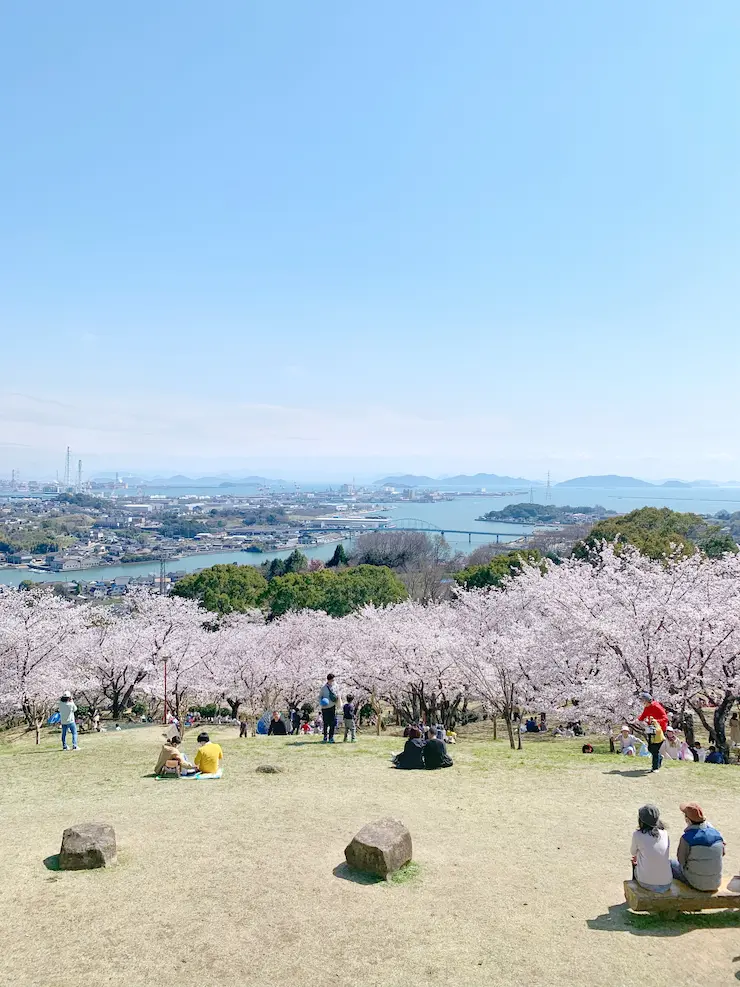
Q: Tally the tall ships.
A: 0